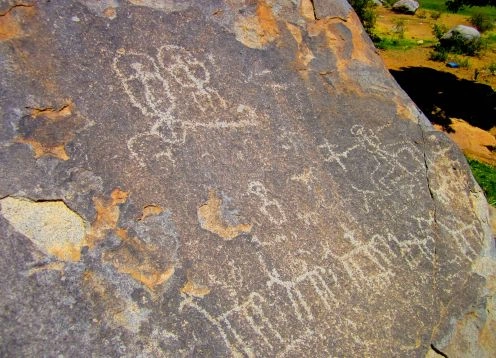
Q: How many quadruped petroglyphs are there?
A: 5